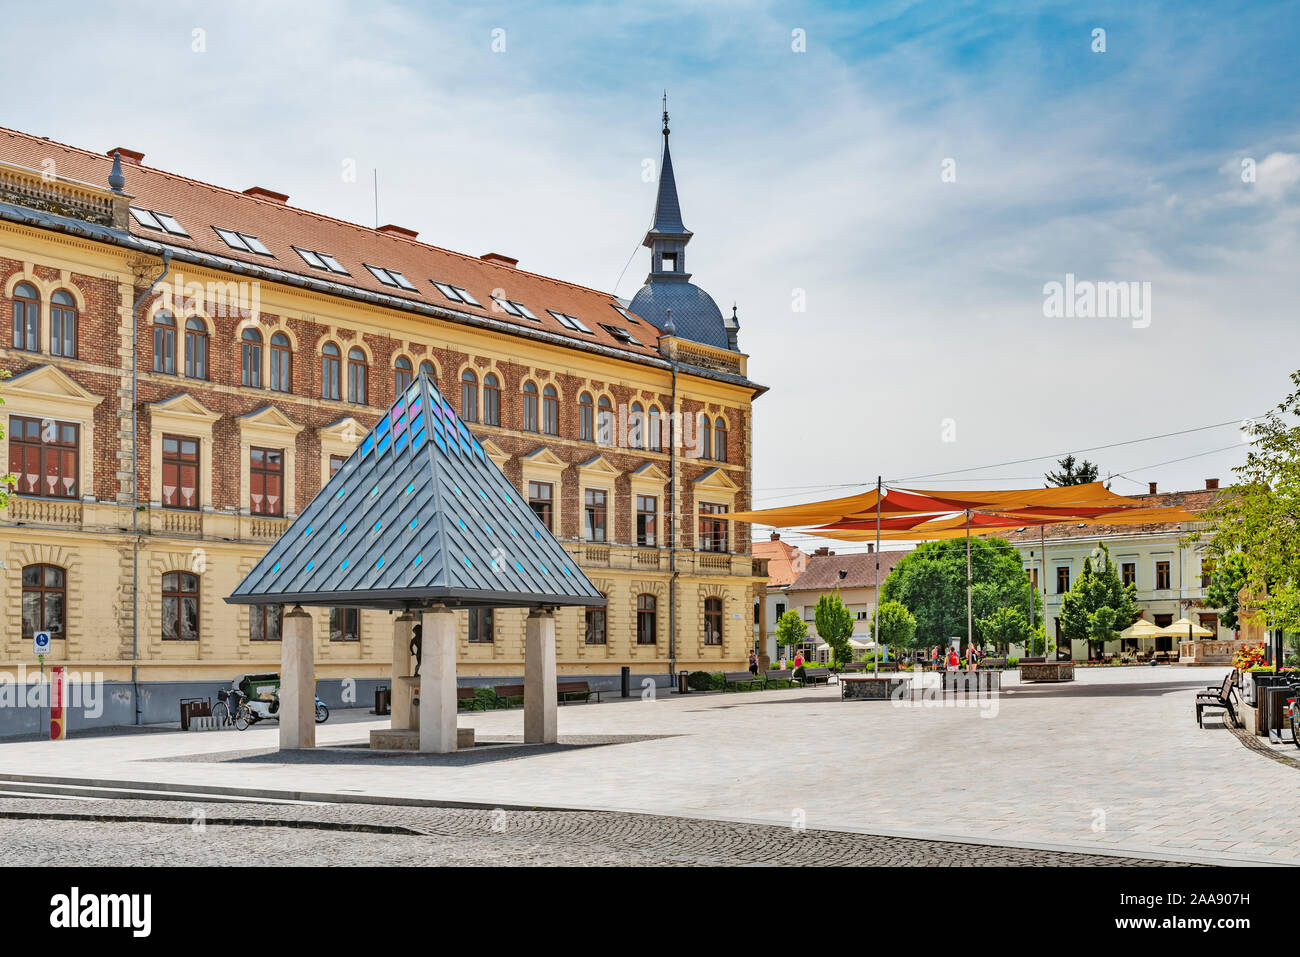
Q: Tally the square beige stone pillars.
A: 4